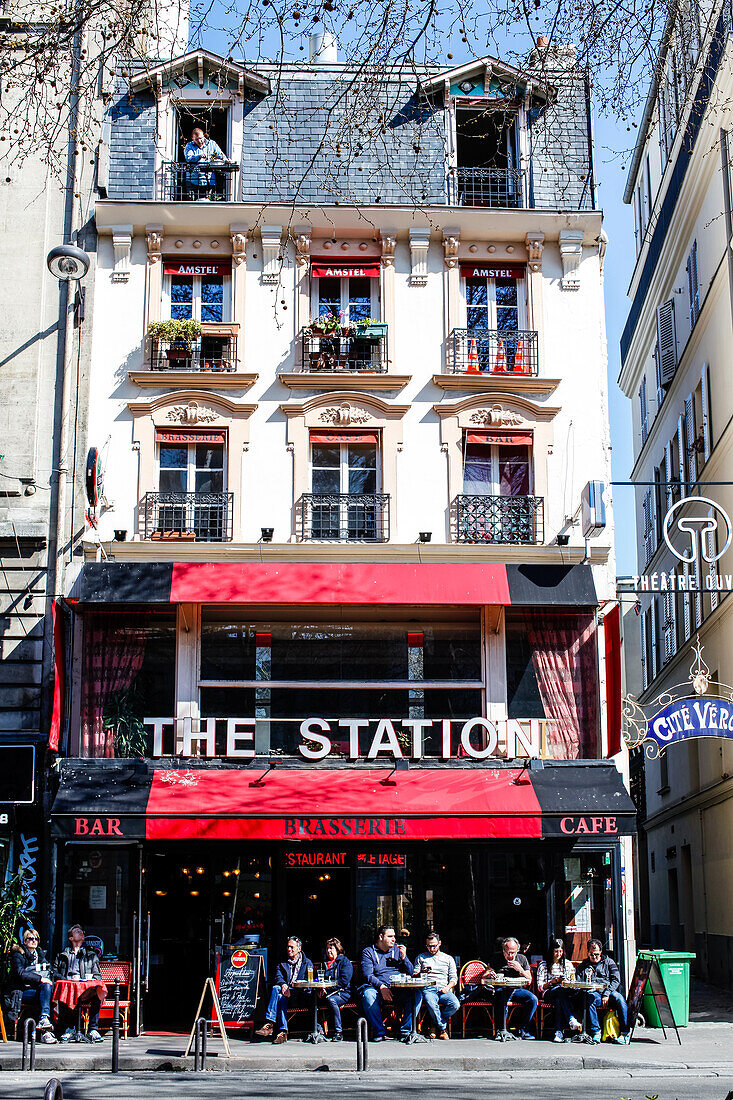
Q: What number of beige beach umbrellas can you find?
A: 0